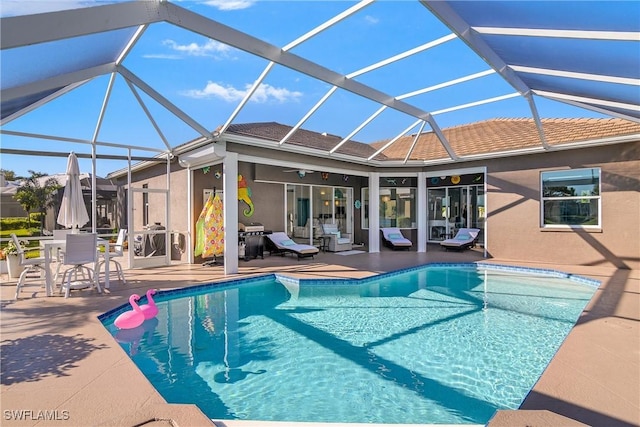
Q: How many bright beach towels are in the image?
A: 2